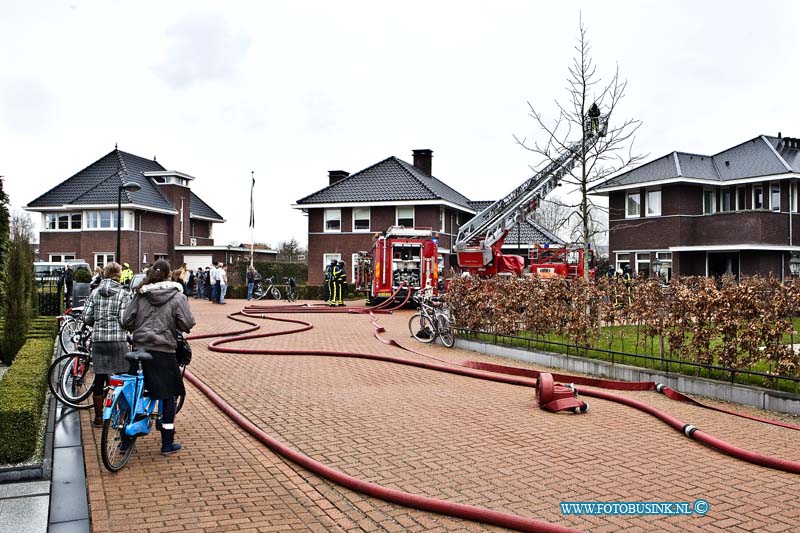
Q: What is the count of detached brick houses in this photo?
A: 3